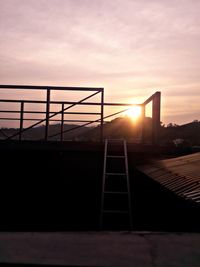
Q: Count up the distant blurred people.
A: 0